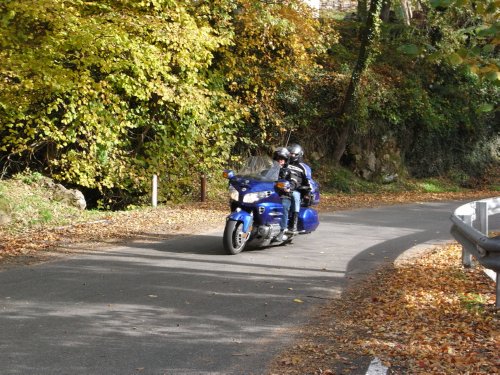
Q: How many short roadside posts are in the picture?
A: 2